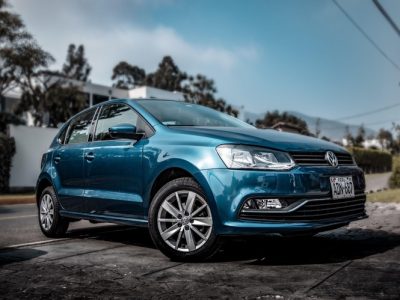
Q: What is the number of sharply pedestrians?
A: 0